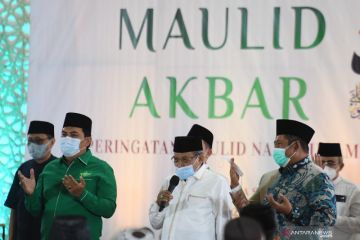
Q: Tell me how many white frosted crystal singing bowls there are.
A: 0